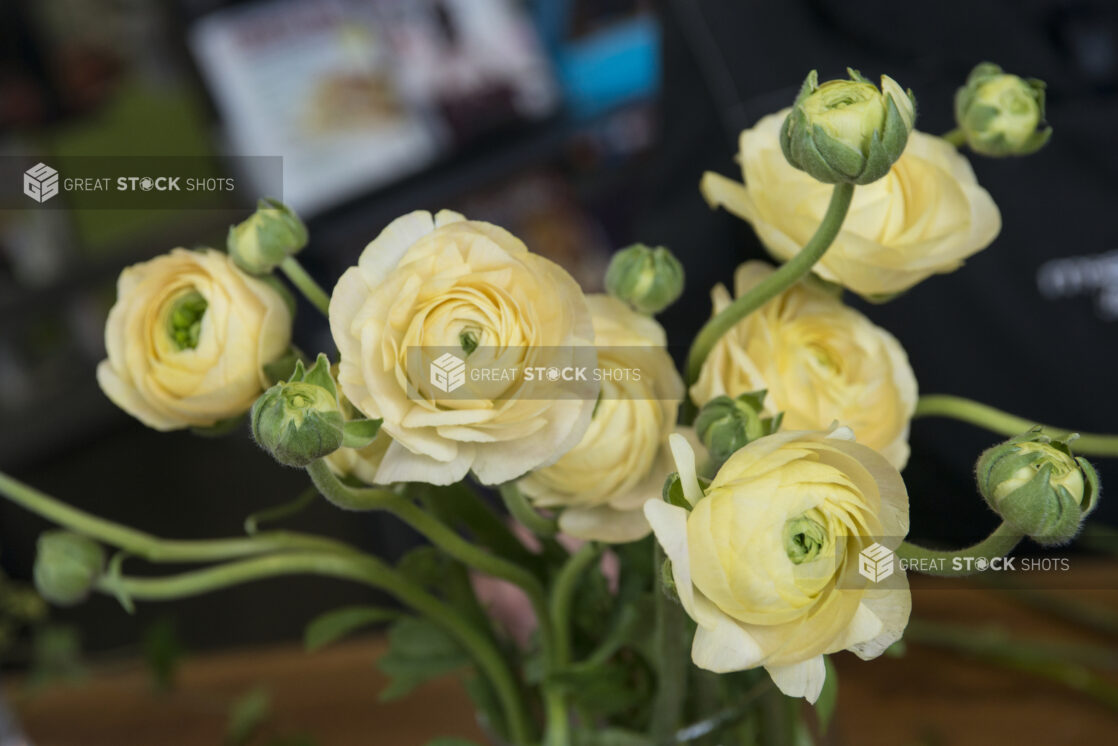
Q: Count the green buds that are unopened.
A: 8